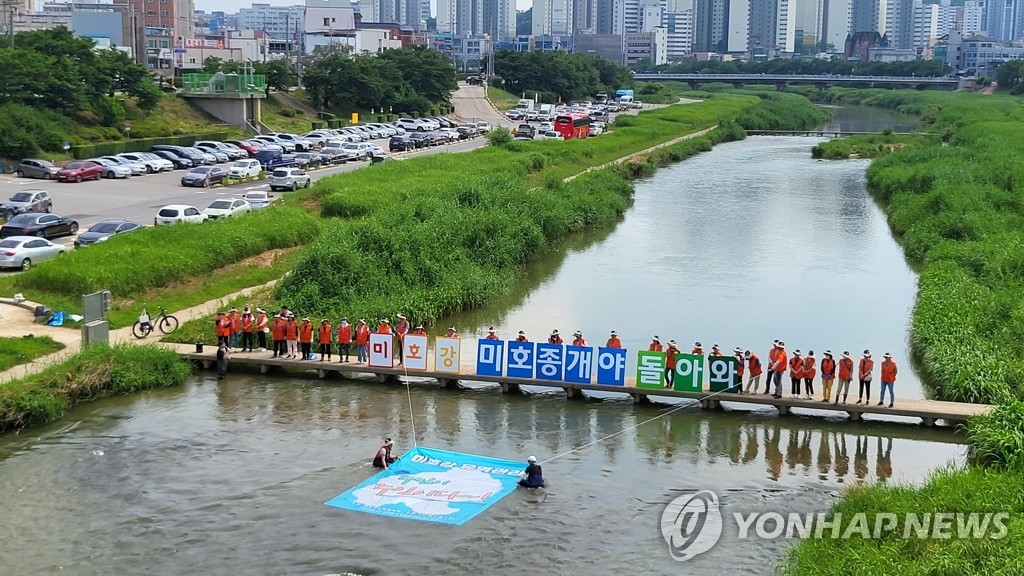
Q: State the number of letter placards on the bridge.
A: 11